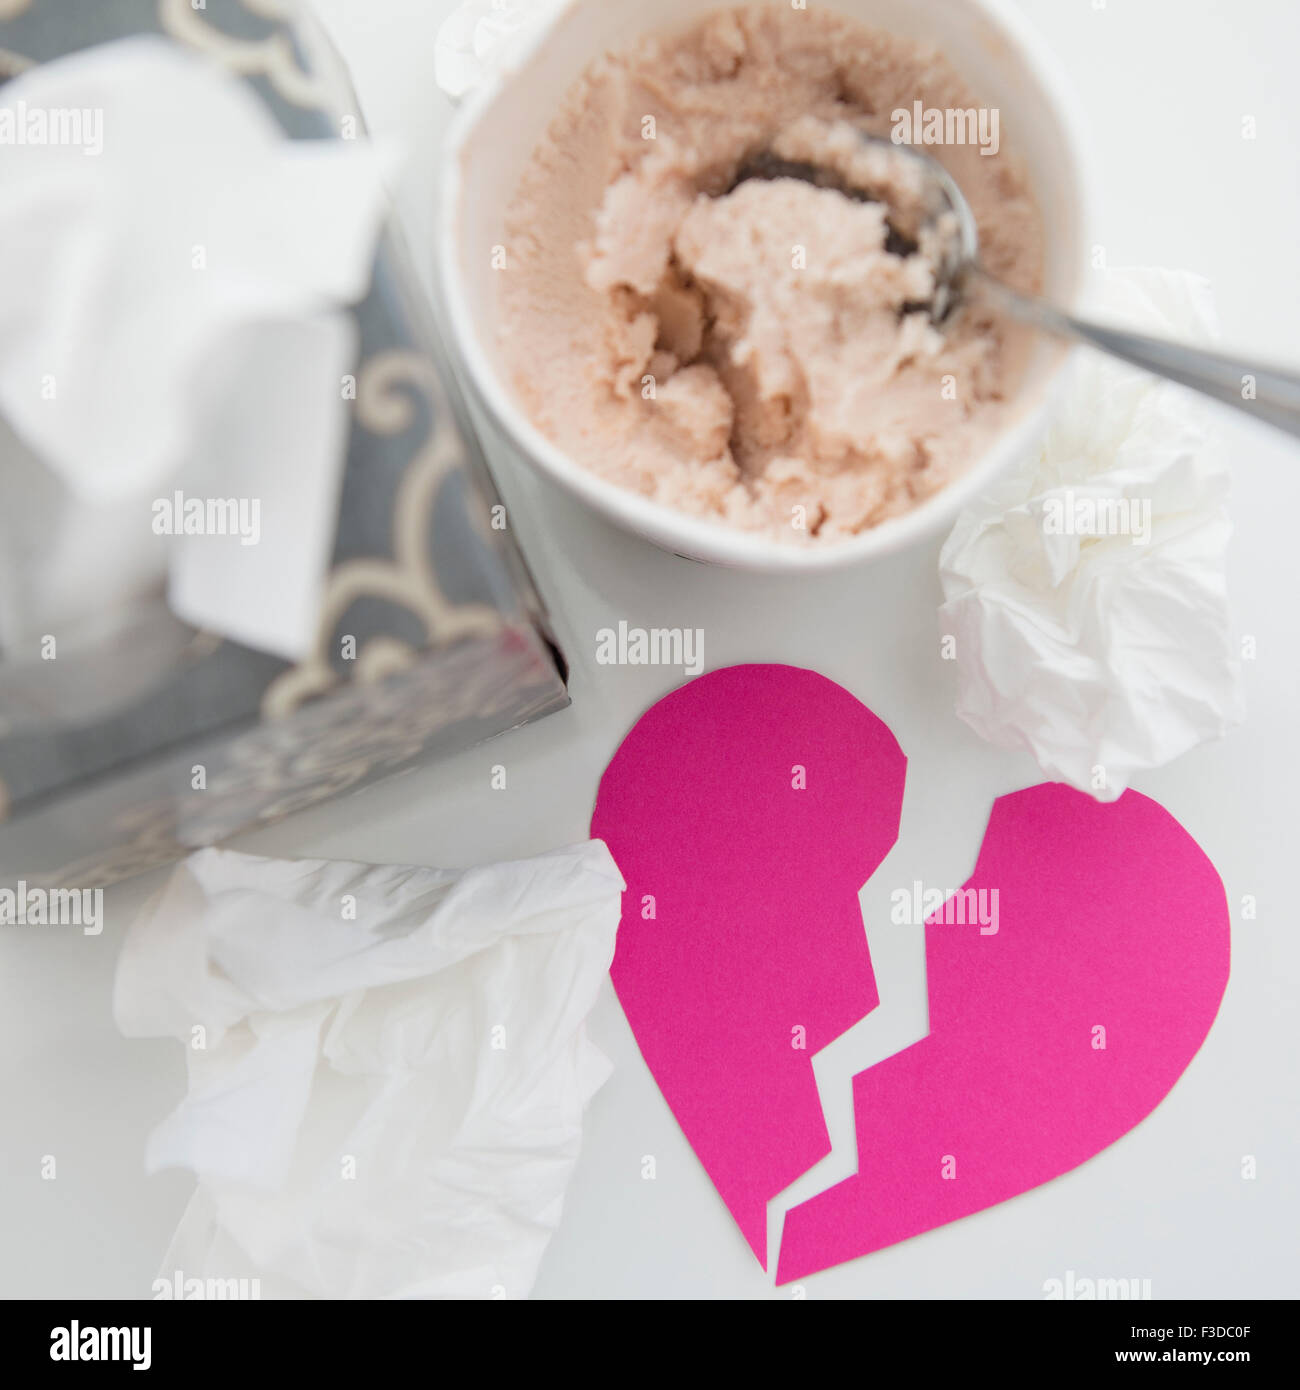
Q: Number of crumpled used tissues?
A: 3